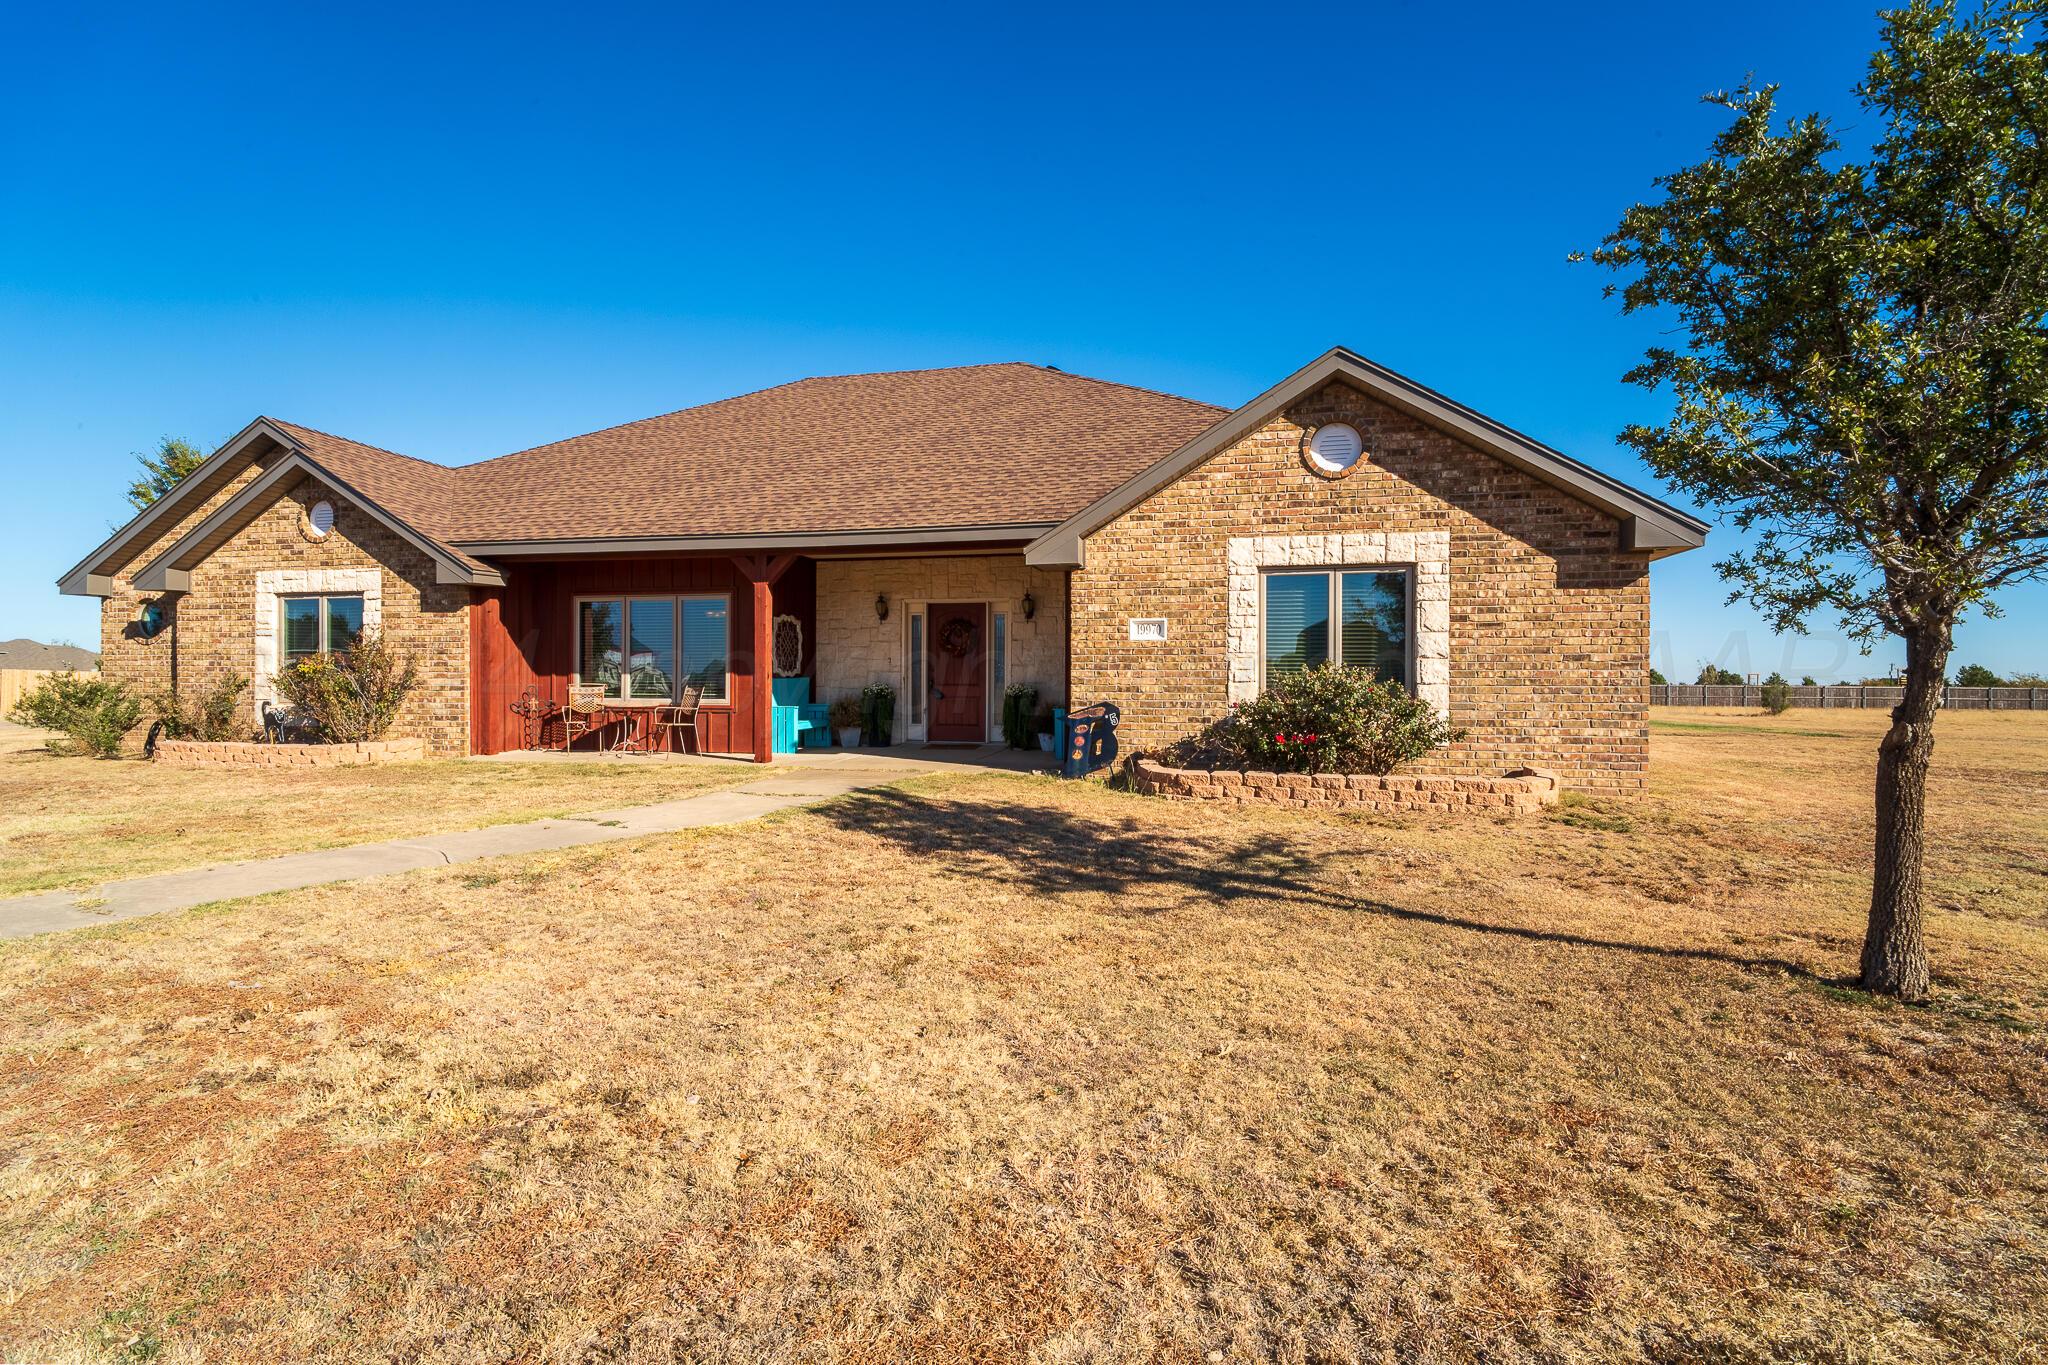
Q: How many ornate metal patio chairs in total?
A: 2